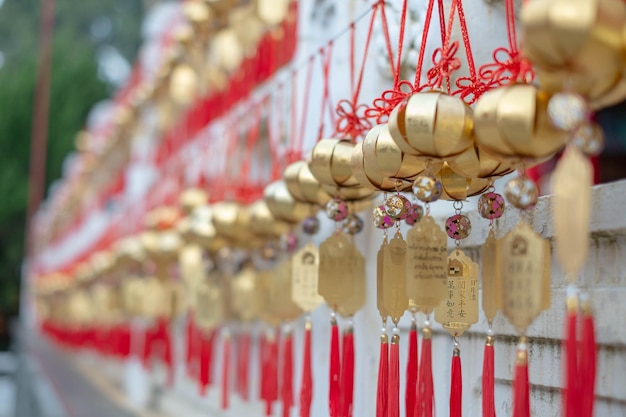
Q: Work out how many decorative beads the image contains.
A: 13